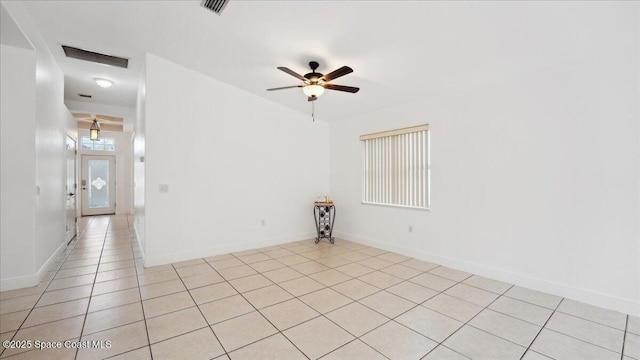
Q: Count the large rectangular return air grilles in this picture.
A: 1